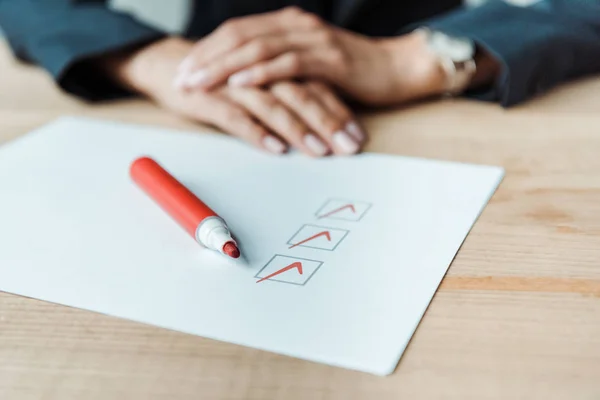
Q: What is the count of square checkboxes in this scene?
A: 3